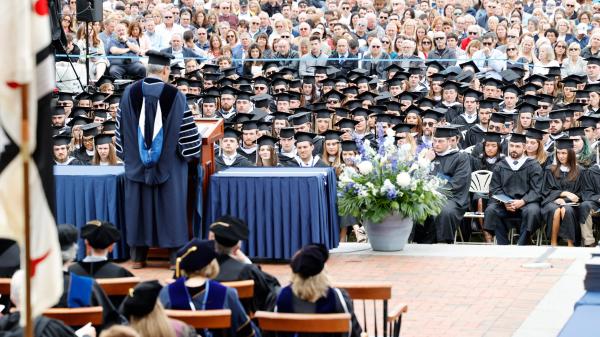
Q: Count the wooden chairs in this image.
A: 7